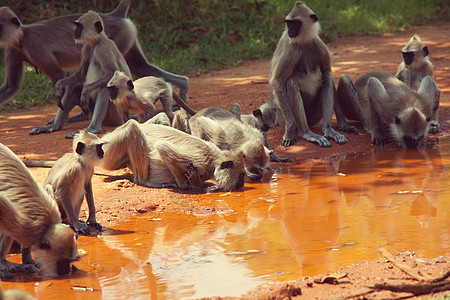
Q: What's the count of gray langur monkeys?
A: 11